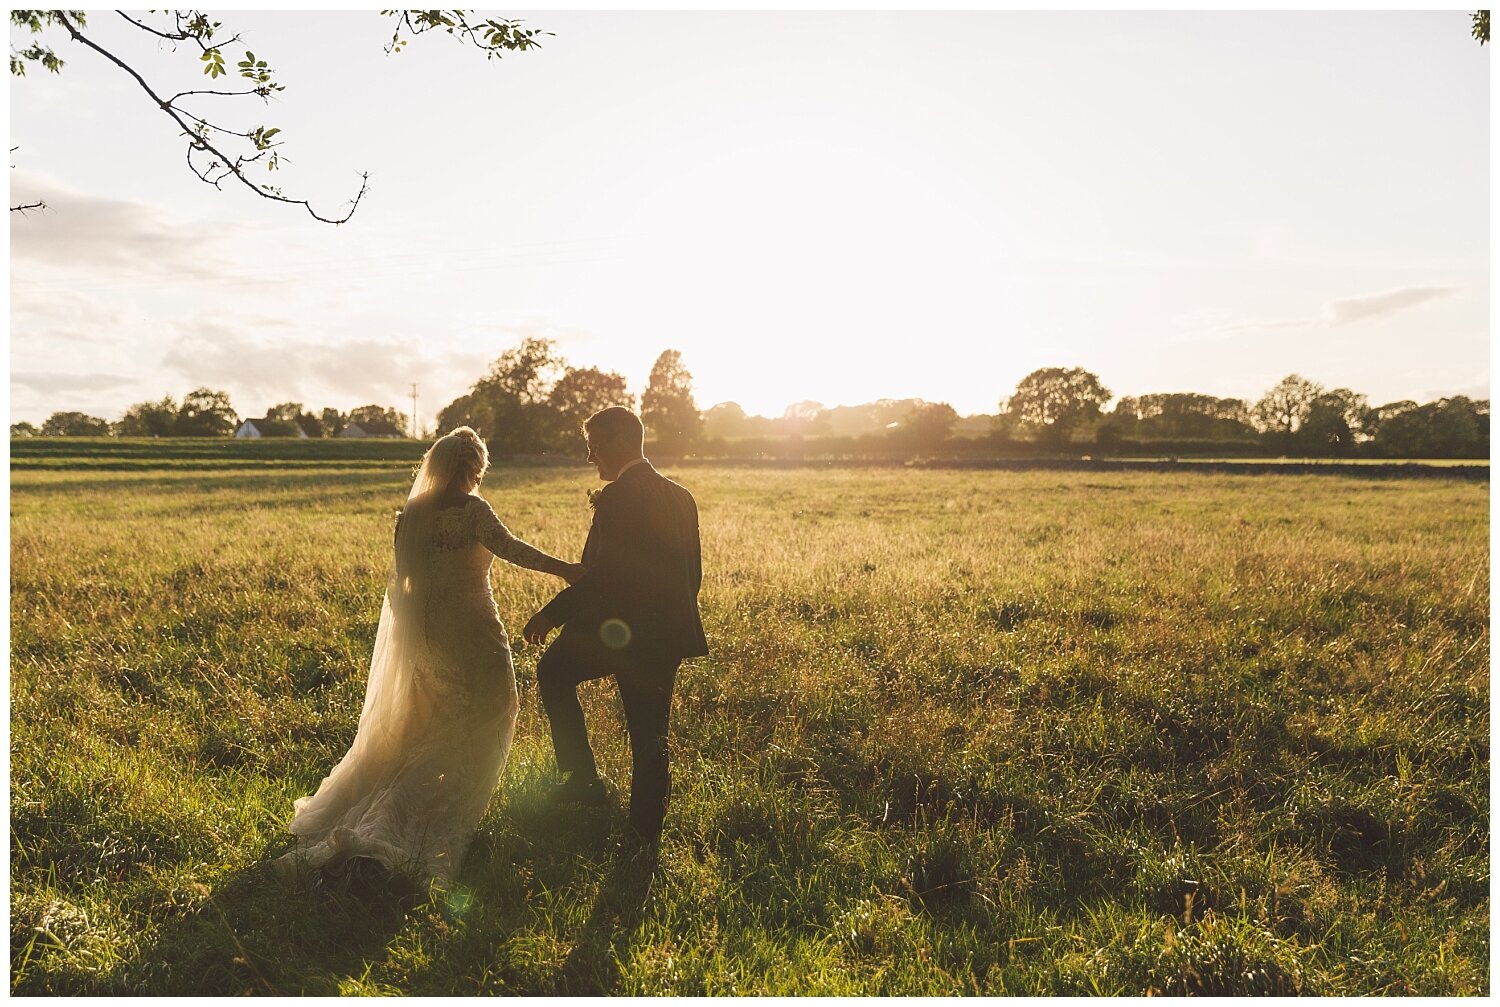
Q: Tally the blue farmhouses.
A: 0